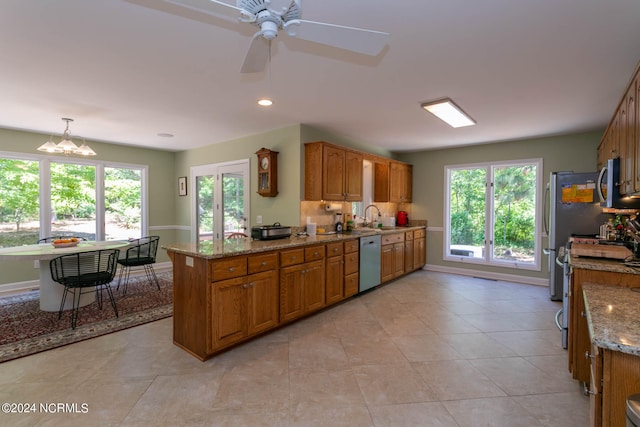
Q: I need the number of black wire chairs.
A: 3